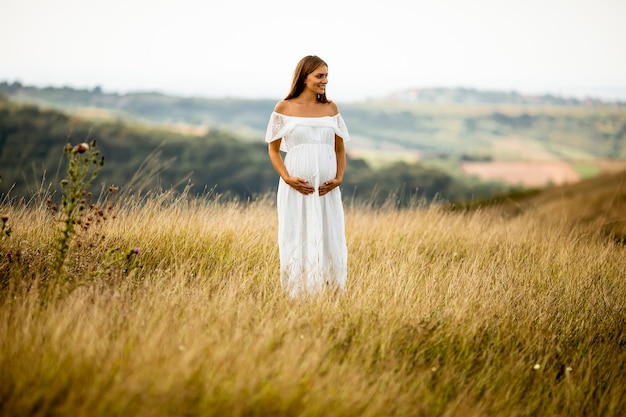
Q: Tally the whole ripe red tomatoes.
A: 0